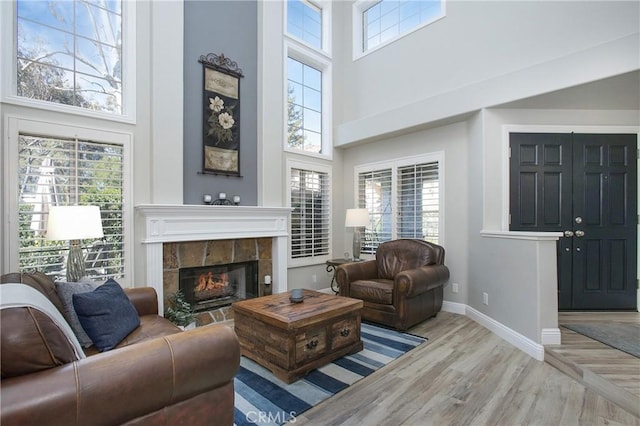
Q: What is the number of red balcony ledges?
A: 0